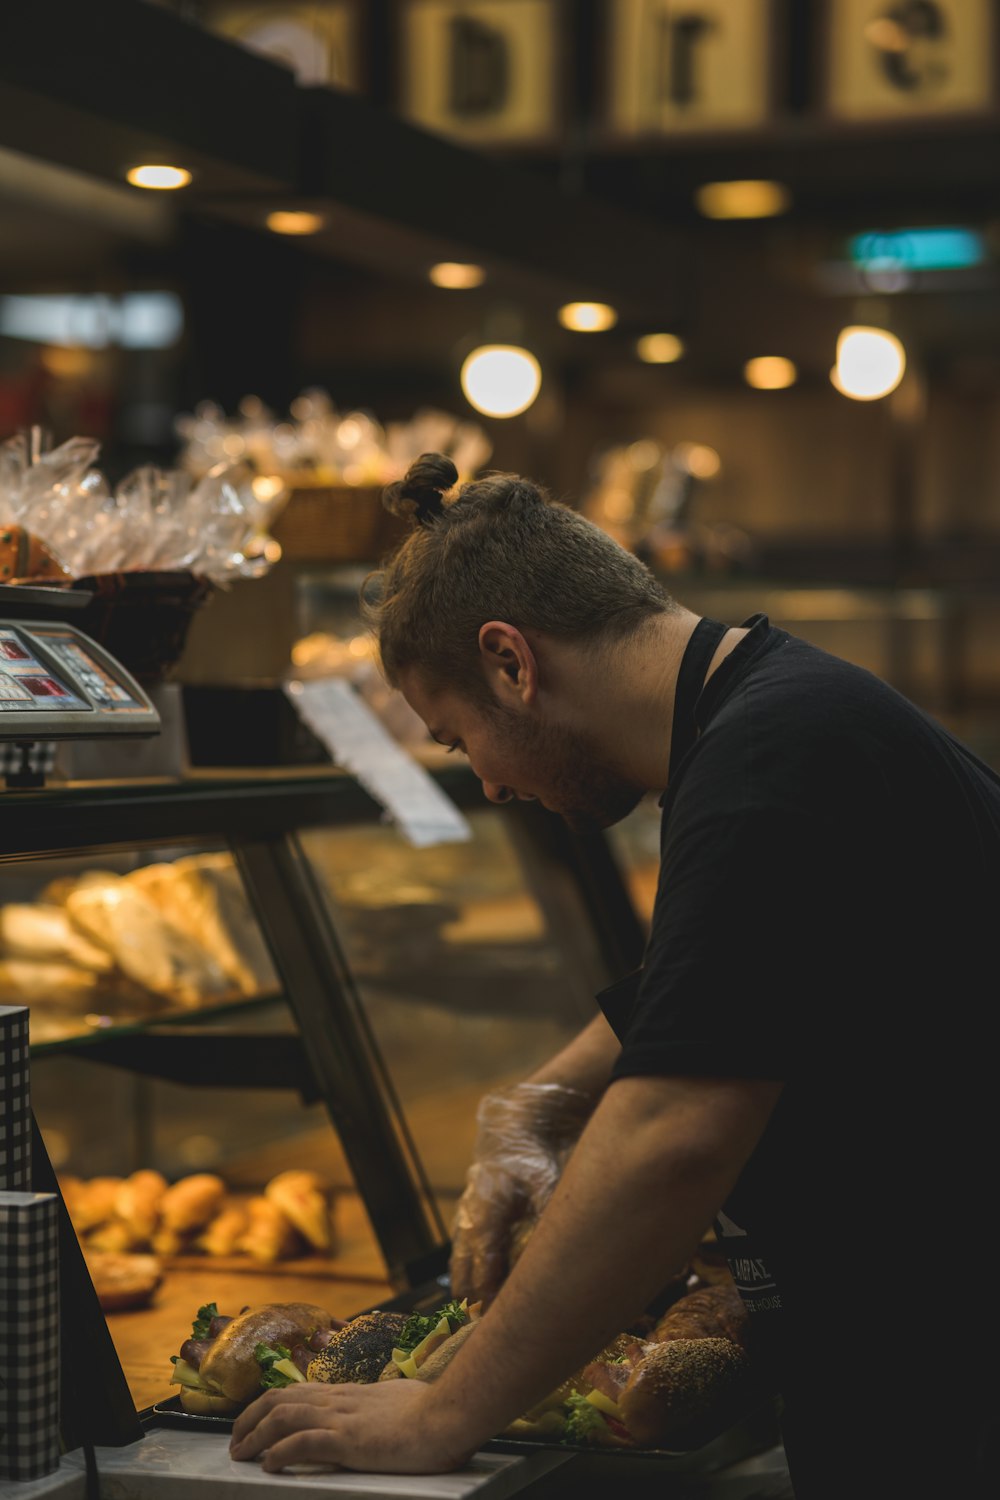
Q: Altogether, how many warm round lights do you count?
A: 9